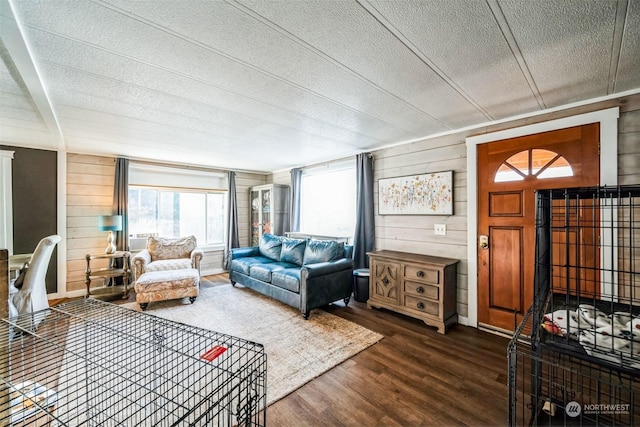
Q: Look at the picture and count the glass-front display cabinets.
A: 1